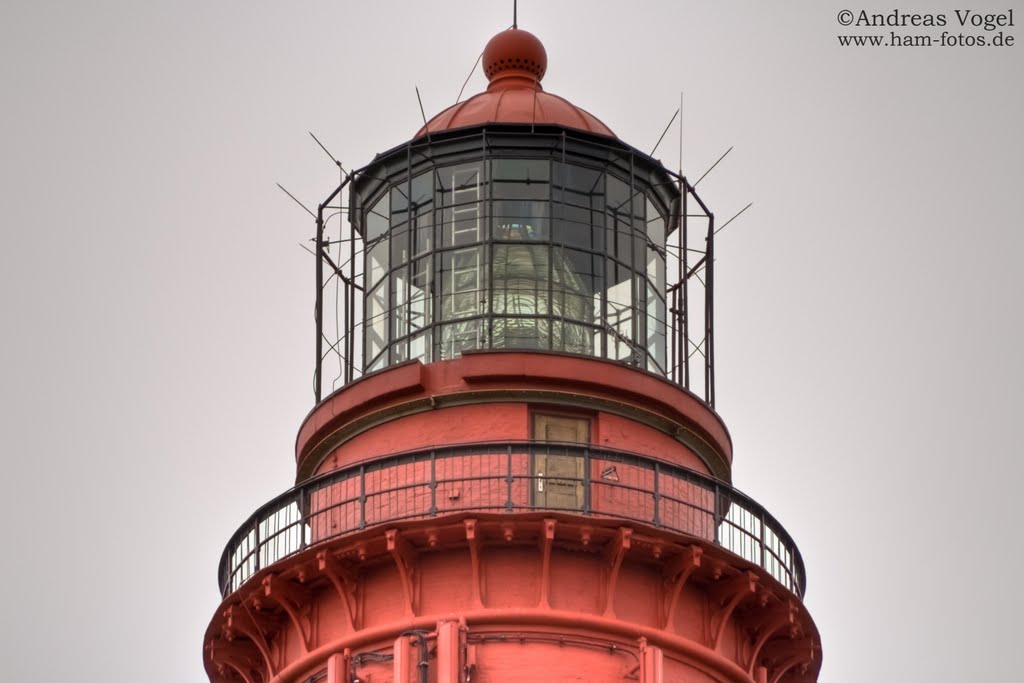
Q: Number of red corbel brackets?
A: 12